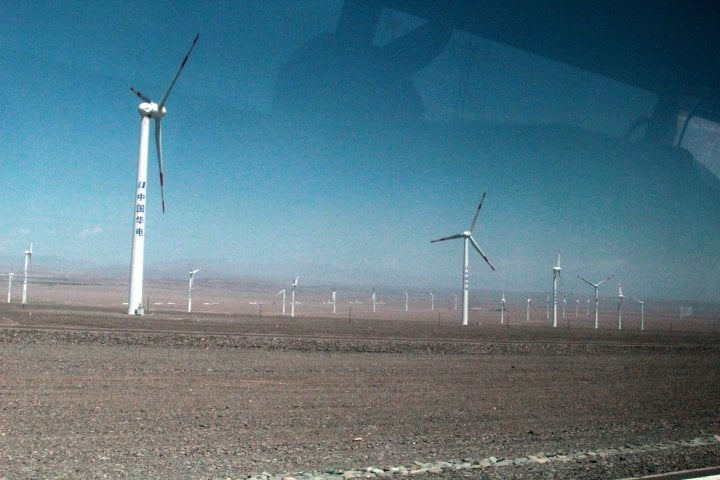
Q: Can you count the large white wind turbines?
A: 2